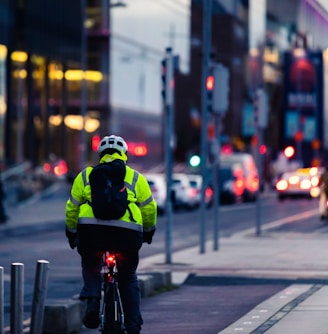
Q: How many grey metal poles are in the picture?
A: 7